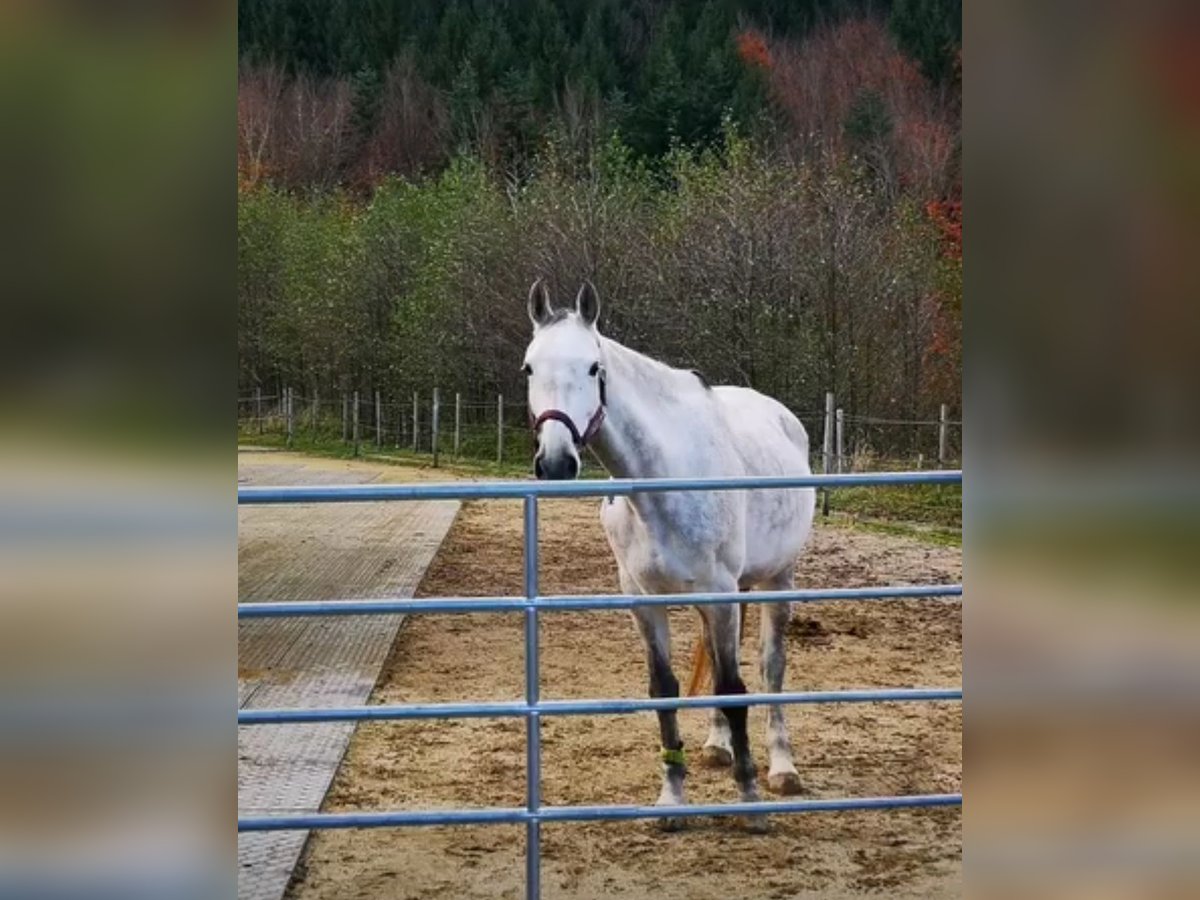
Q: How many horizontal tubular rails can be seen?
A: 4